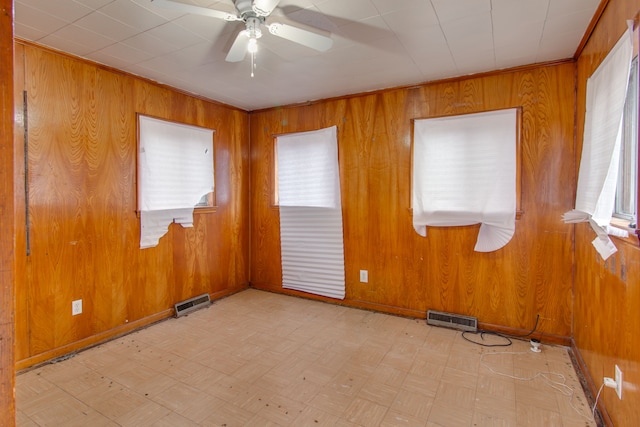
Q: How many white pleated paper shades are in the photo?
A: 4